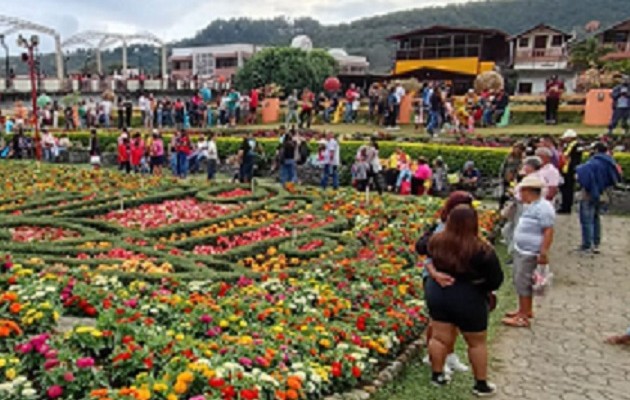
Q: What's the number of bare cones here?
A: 0